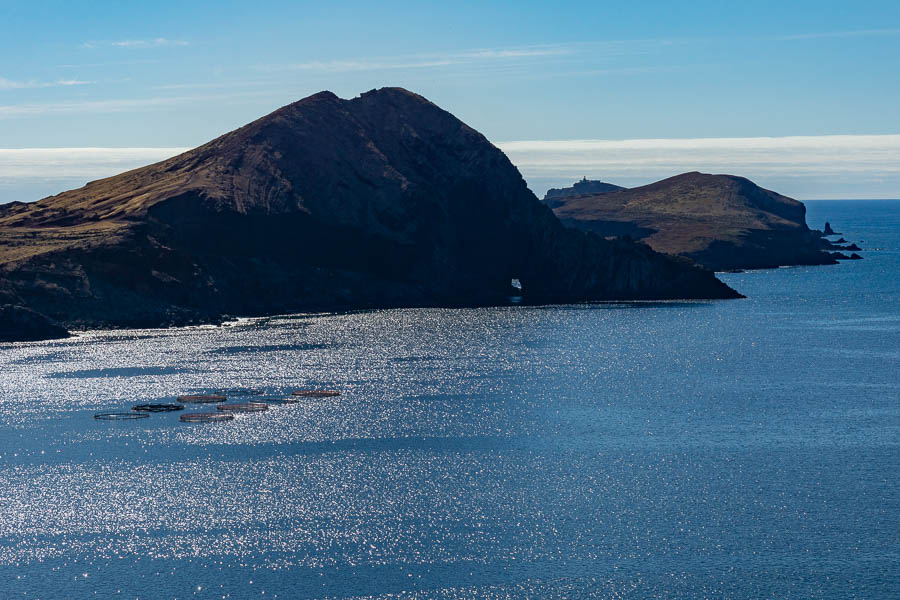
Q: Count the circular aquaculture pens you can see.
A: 8